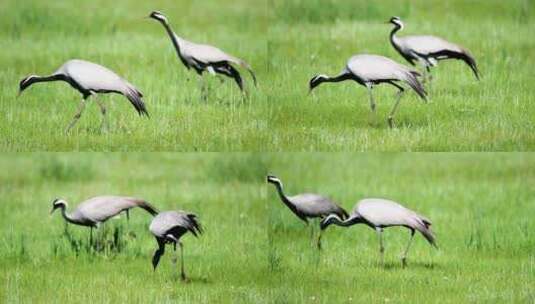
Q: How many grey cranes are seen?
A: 8